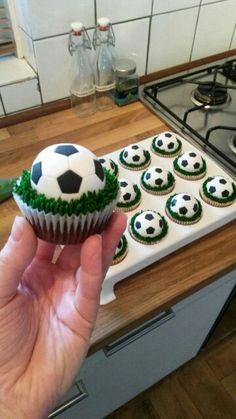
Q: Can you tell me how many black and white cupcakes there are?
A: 11